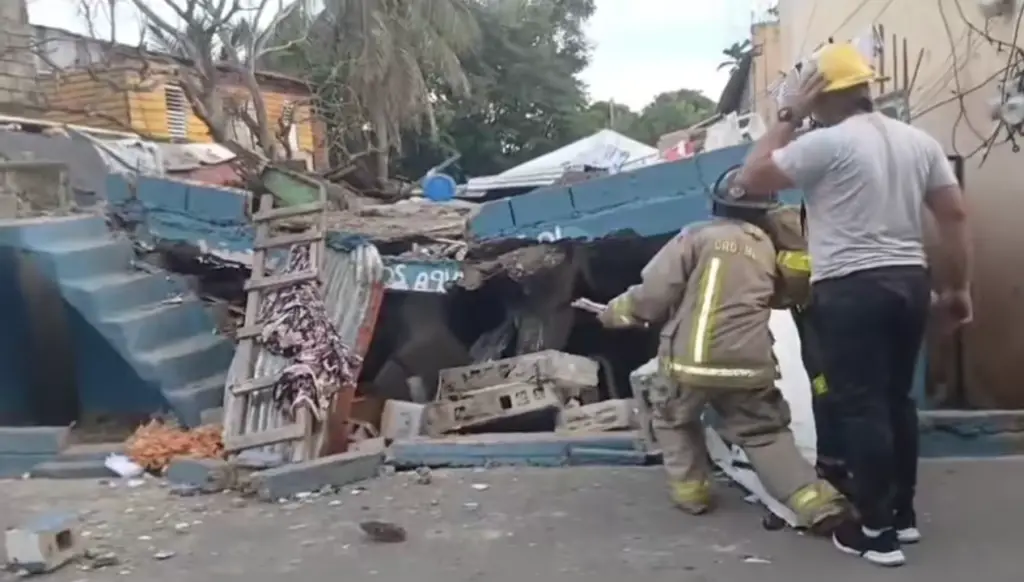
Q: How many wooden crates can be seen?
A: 0